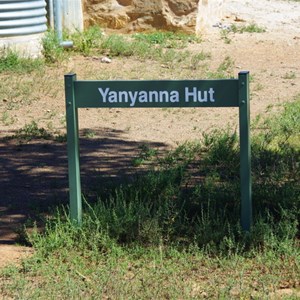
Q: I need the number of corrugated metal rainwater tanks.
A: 1